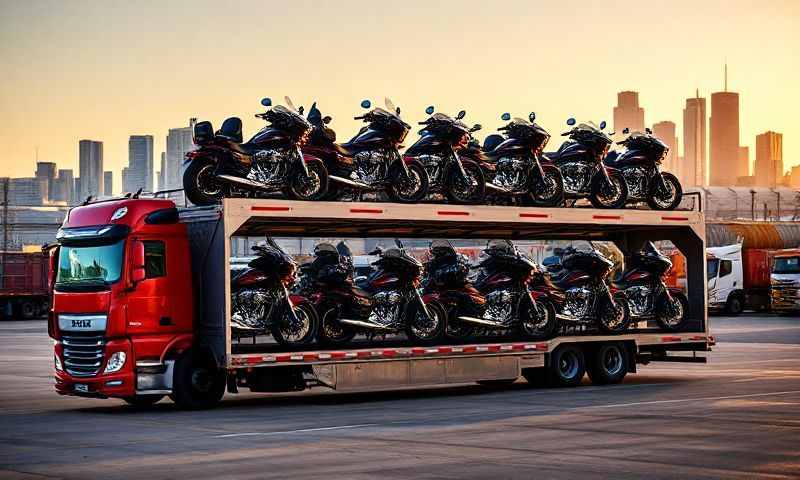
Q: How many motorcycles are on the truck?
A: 11